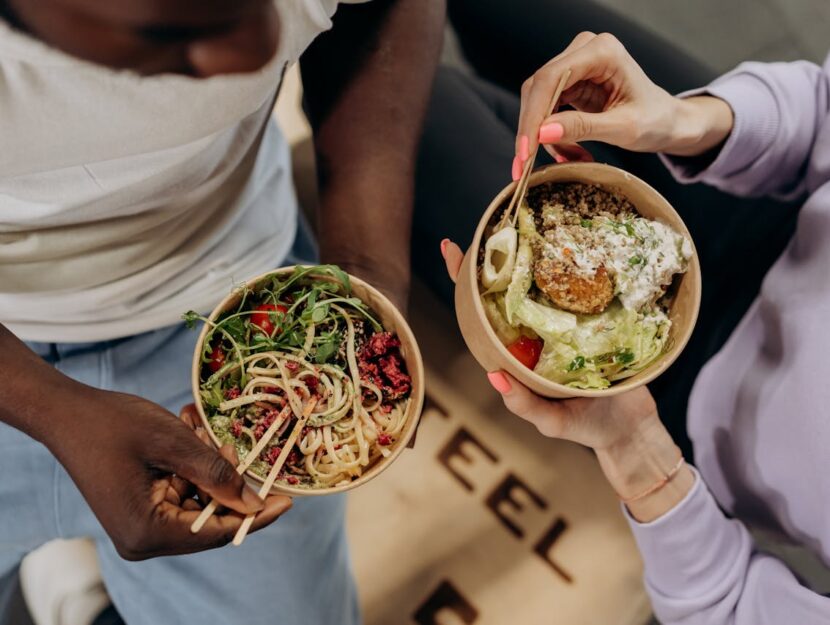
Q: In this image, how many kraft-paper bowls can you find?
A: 2